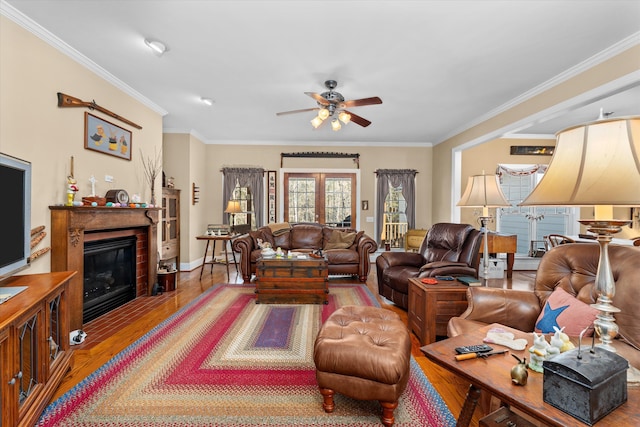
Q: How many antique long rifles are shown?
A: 1